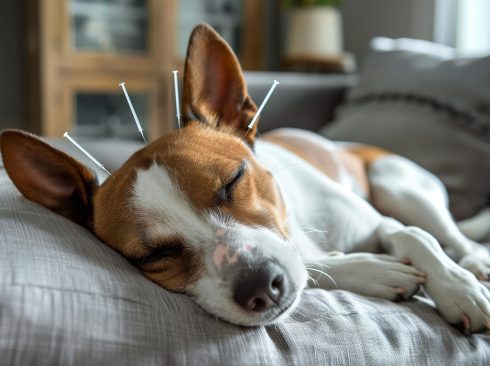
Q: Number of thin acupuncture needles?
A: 4